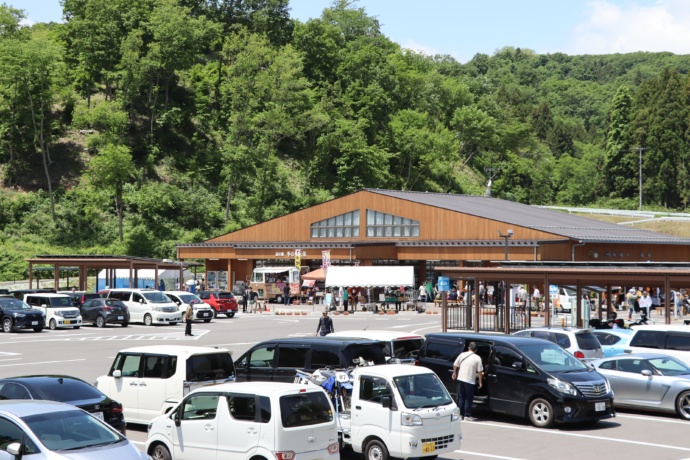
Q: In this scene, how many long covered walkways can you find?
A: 2